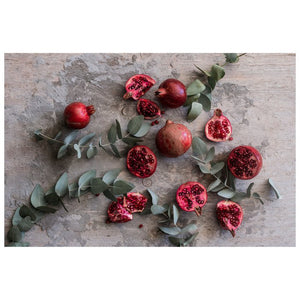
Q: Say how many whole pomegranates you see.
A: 3